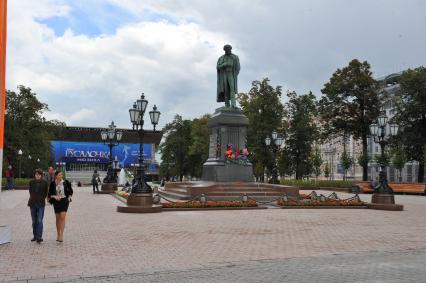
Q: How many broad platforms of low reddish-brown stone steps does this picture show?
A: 1